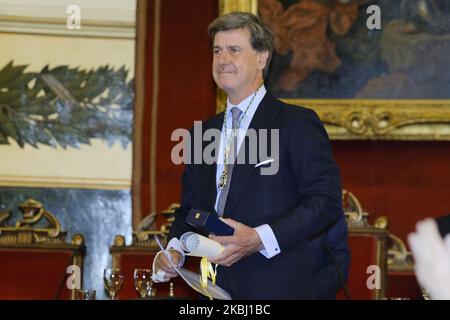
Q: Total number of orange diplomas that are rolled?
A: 0